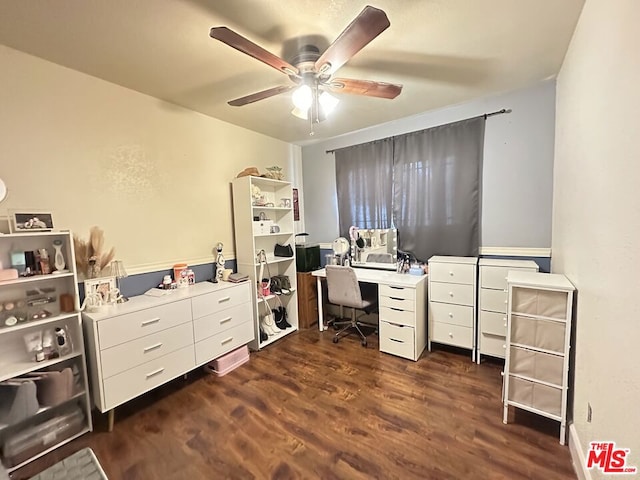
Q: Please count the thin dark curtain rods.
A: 1